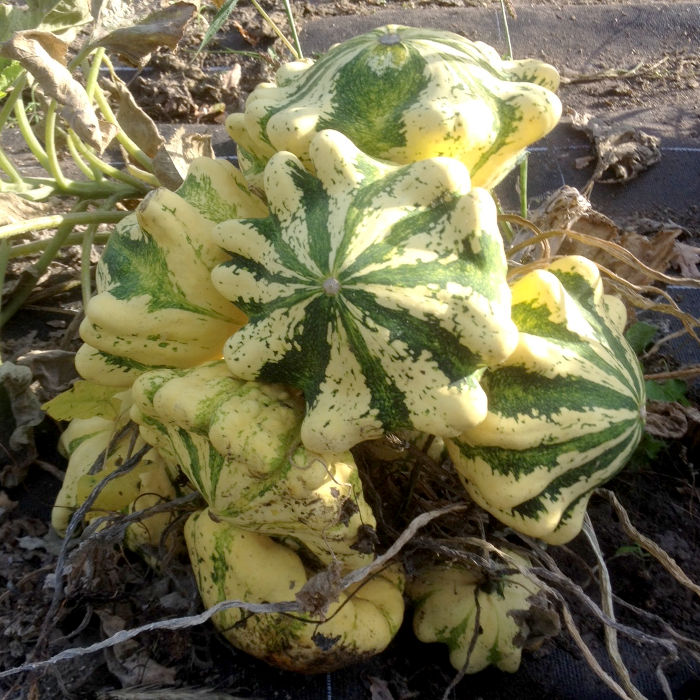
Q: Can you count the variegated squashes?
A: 8